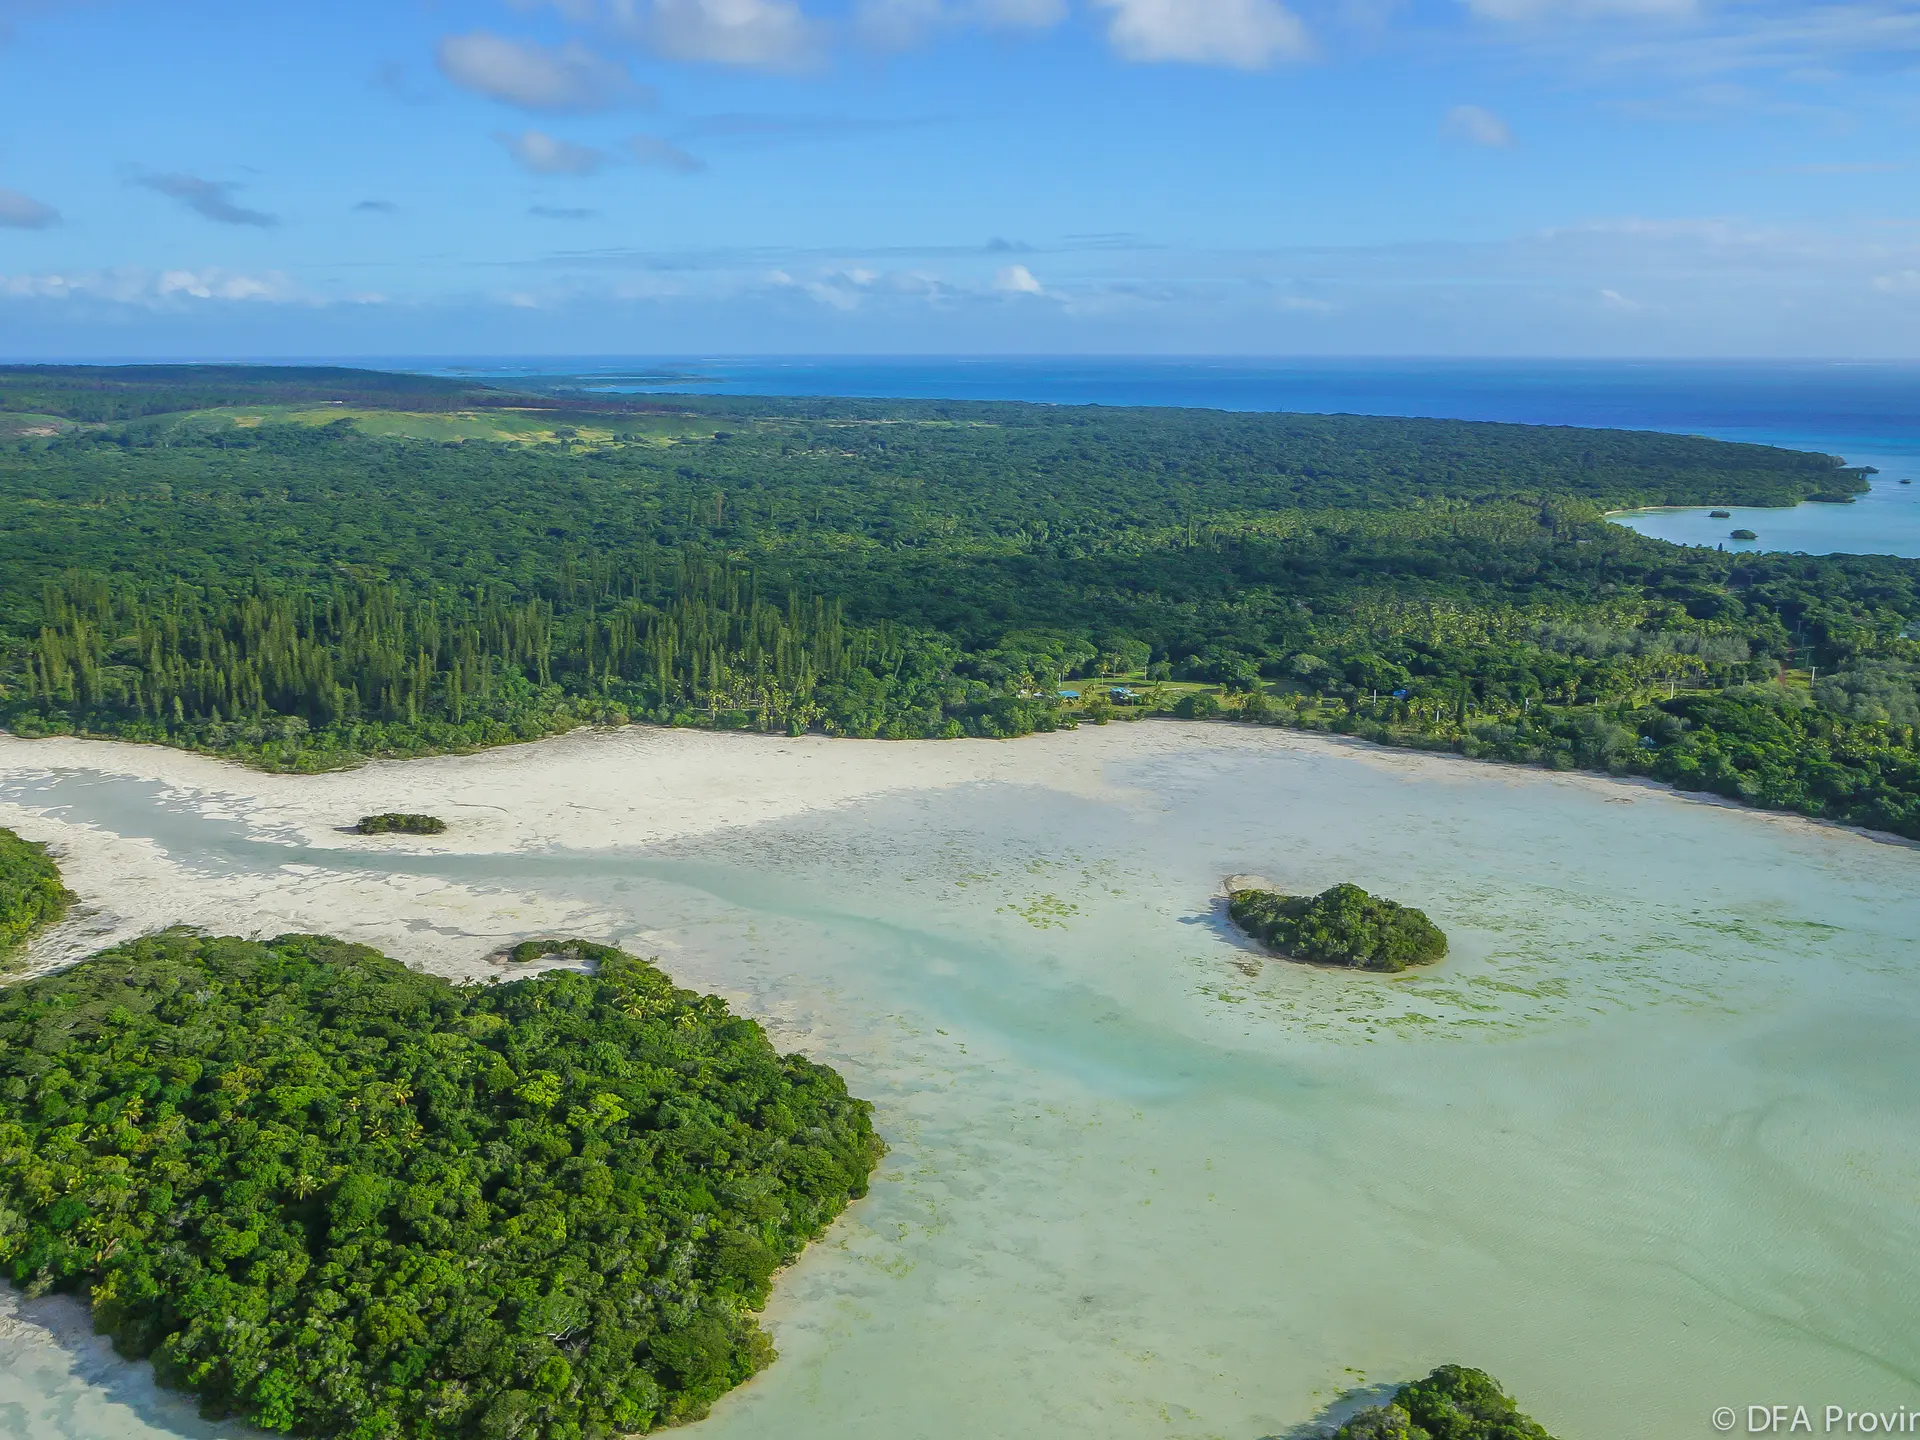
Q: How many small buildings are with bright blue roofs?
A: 3